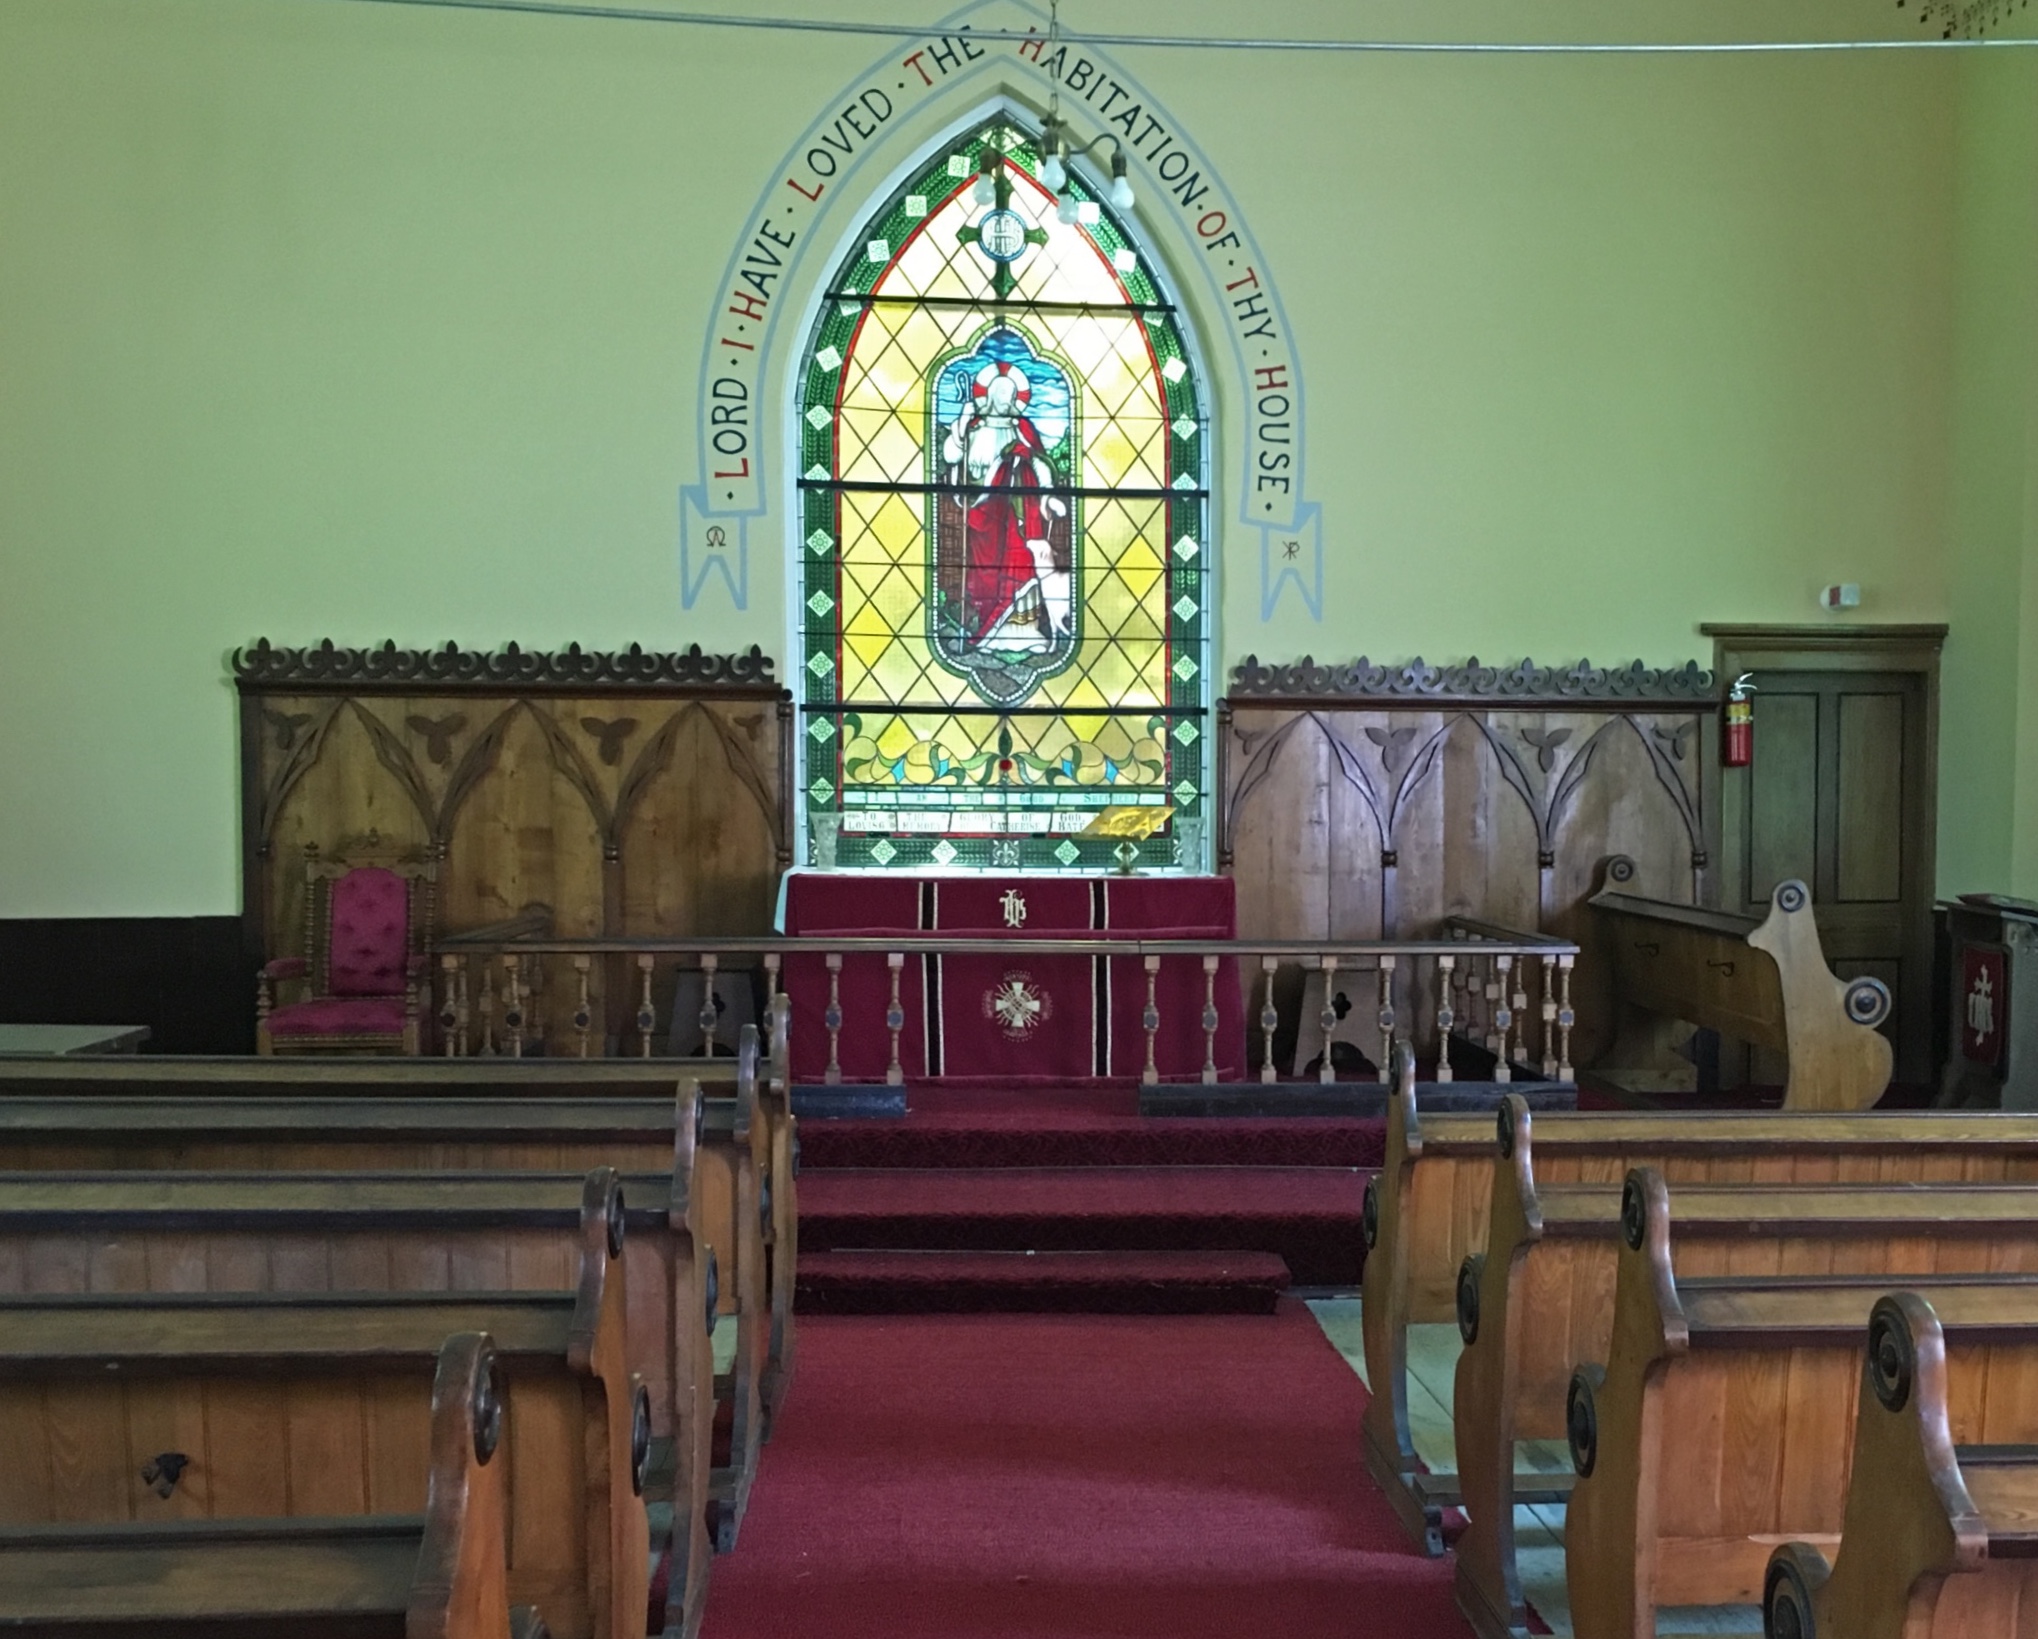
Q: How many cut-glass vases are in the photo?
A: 2